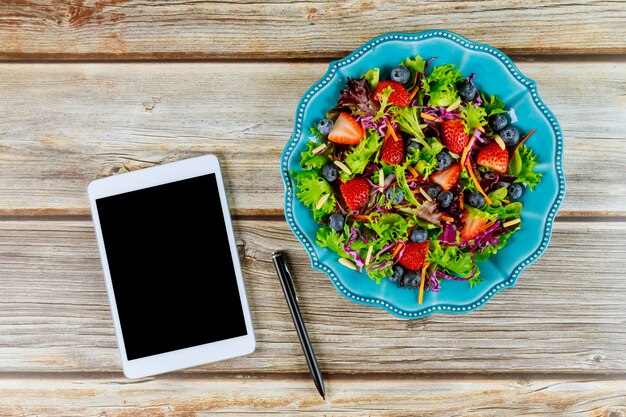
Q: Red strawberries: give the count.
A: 9